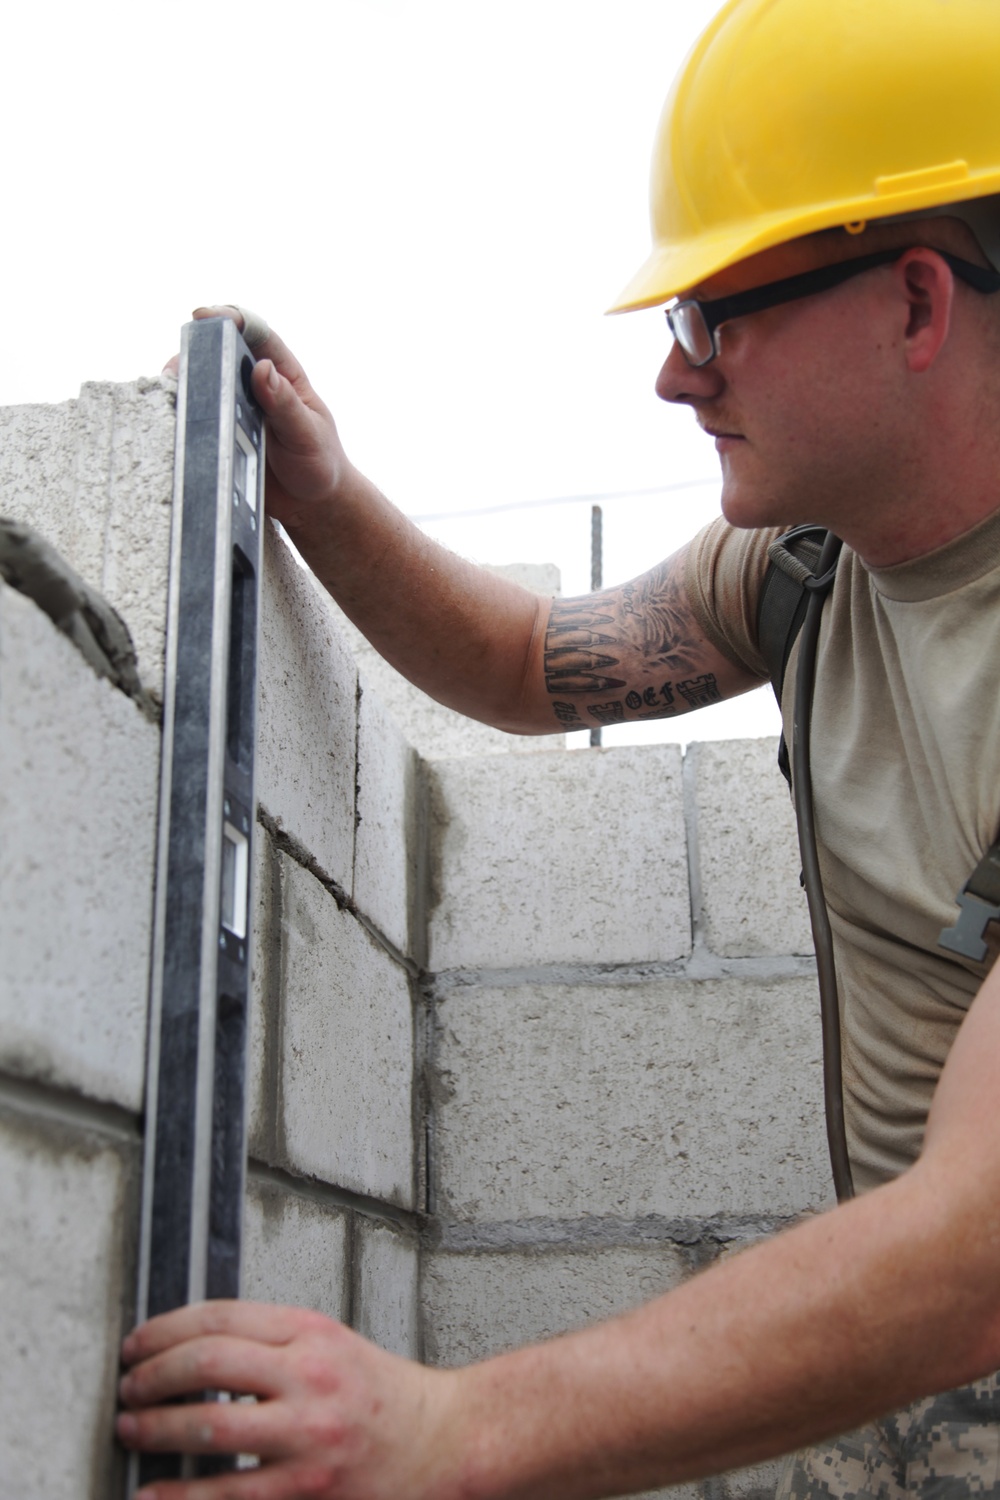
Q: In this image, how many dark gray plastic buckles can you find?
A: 1